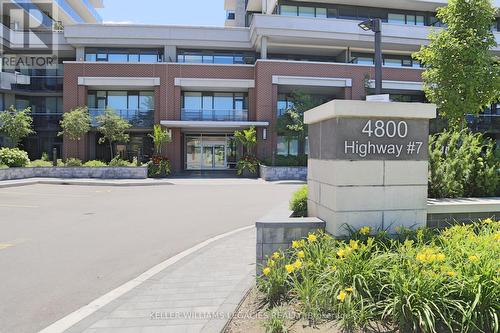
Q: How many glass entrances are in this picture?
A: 1